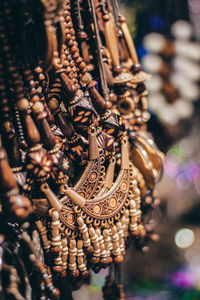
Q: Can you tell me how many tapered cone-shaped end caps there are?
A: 5